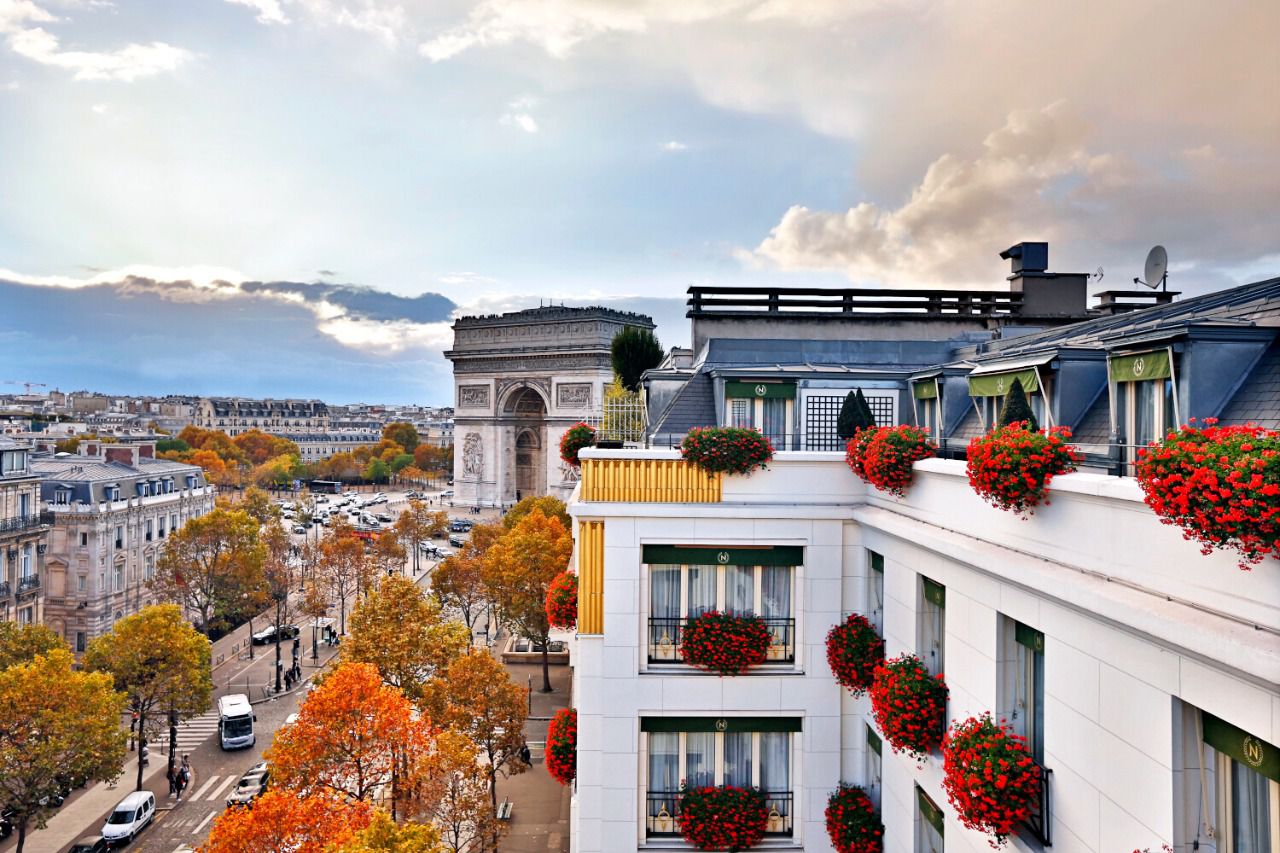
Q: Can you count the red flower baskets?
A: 13